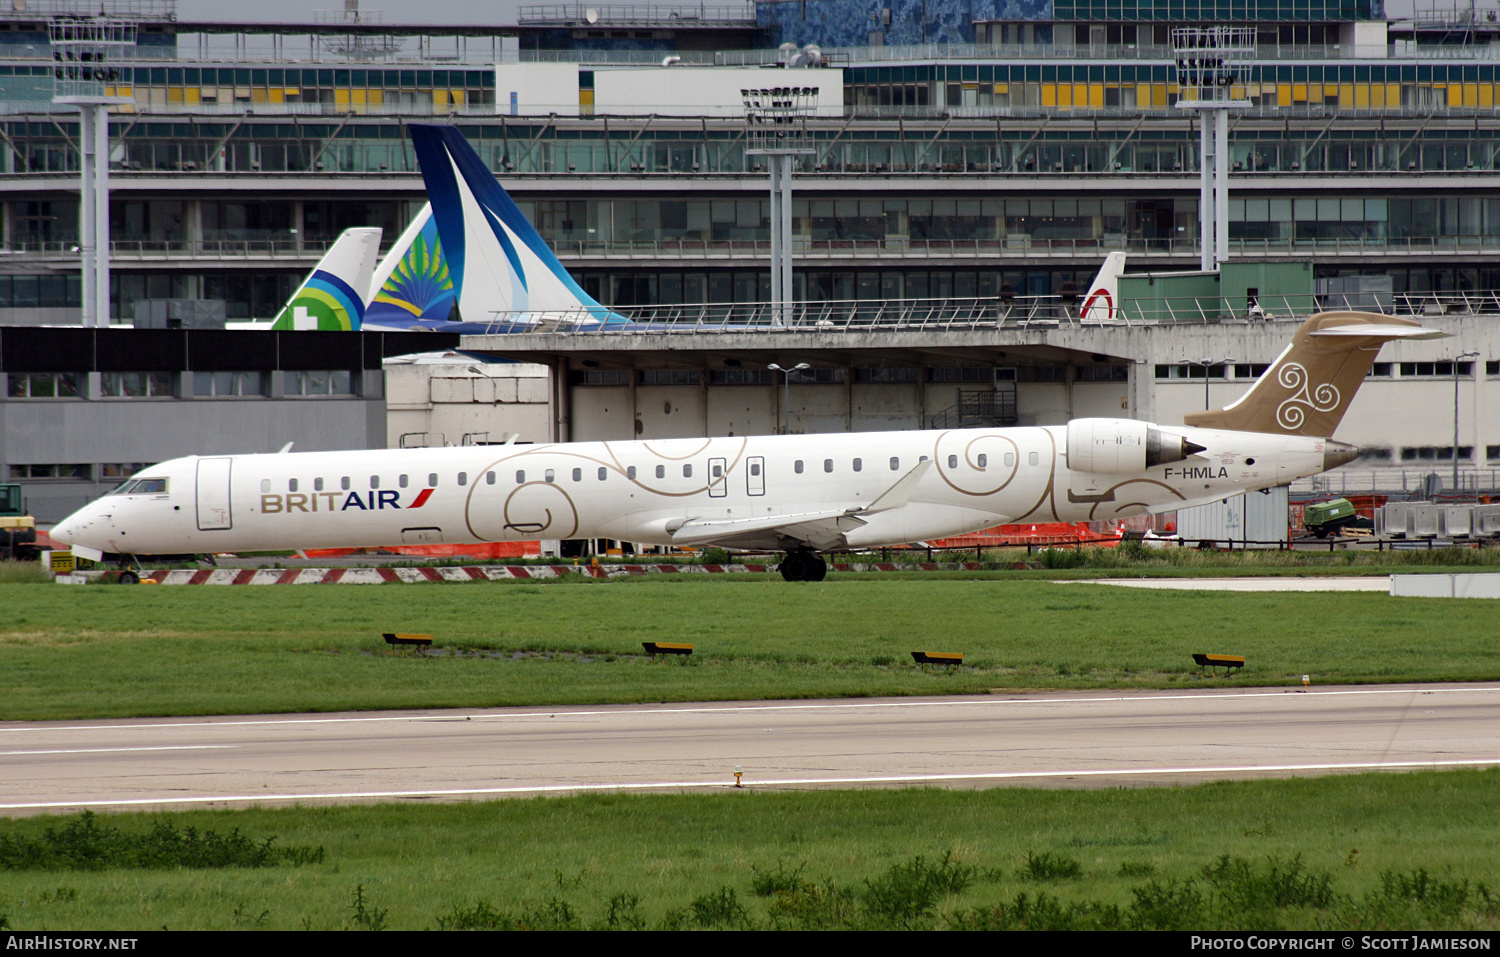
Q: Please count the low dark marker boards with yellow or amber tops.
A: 4